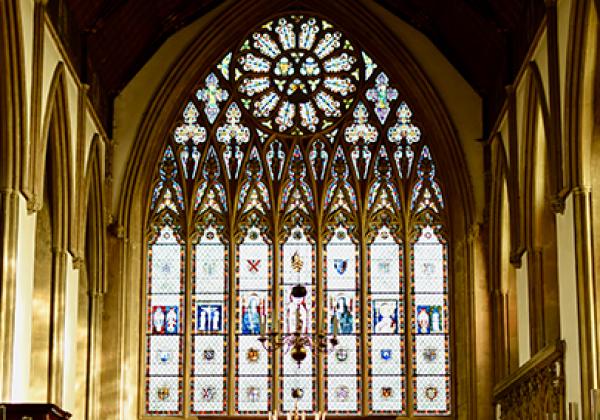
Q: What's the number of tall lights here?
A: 7